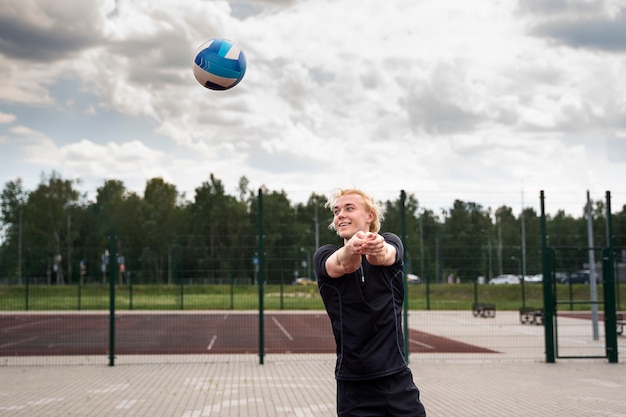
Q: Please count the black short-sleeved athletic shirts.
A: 1